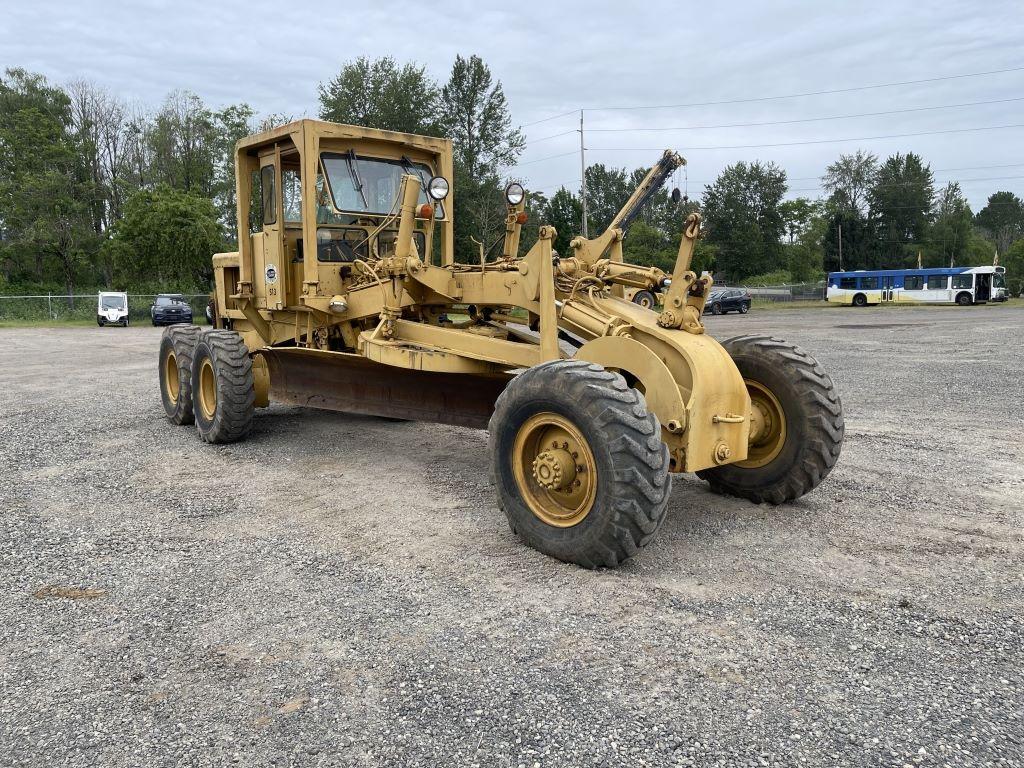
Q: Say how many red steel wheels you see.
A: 0